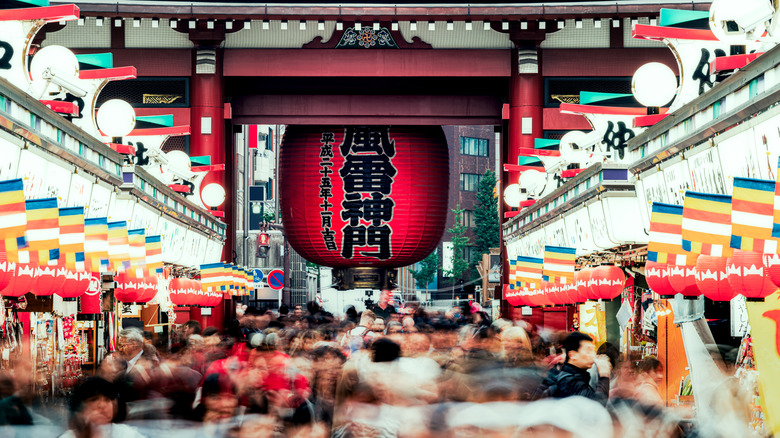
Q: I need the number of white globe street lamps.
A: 9